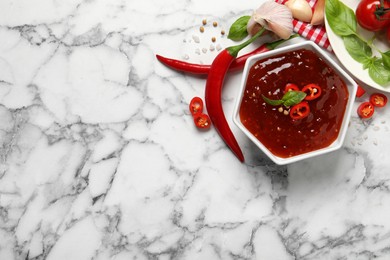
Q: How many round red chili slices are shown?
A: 7